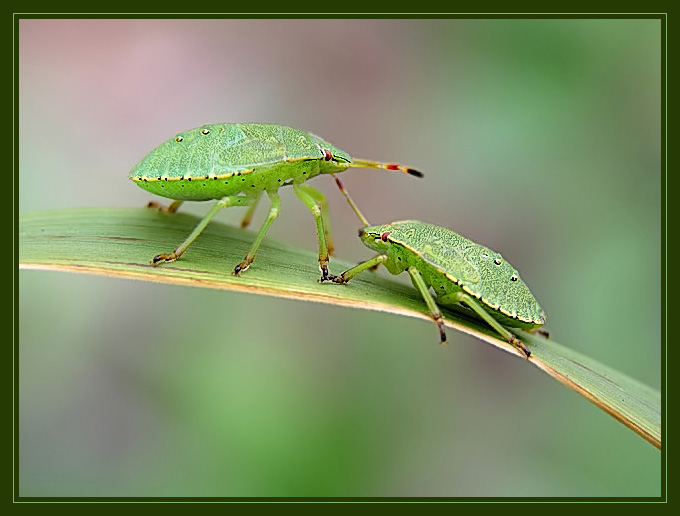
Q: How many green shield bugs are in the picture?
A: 2